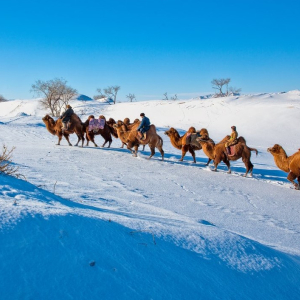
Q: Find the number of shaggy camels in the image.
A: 7